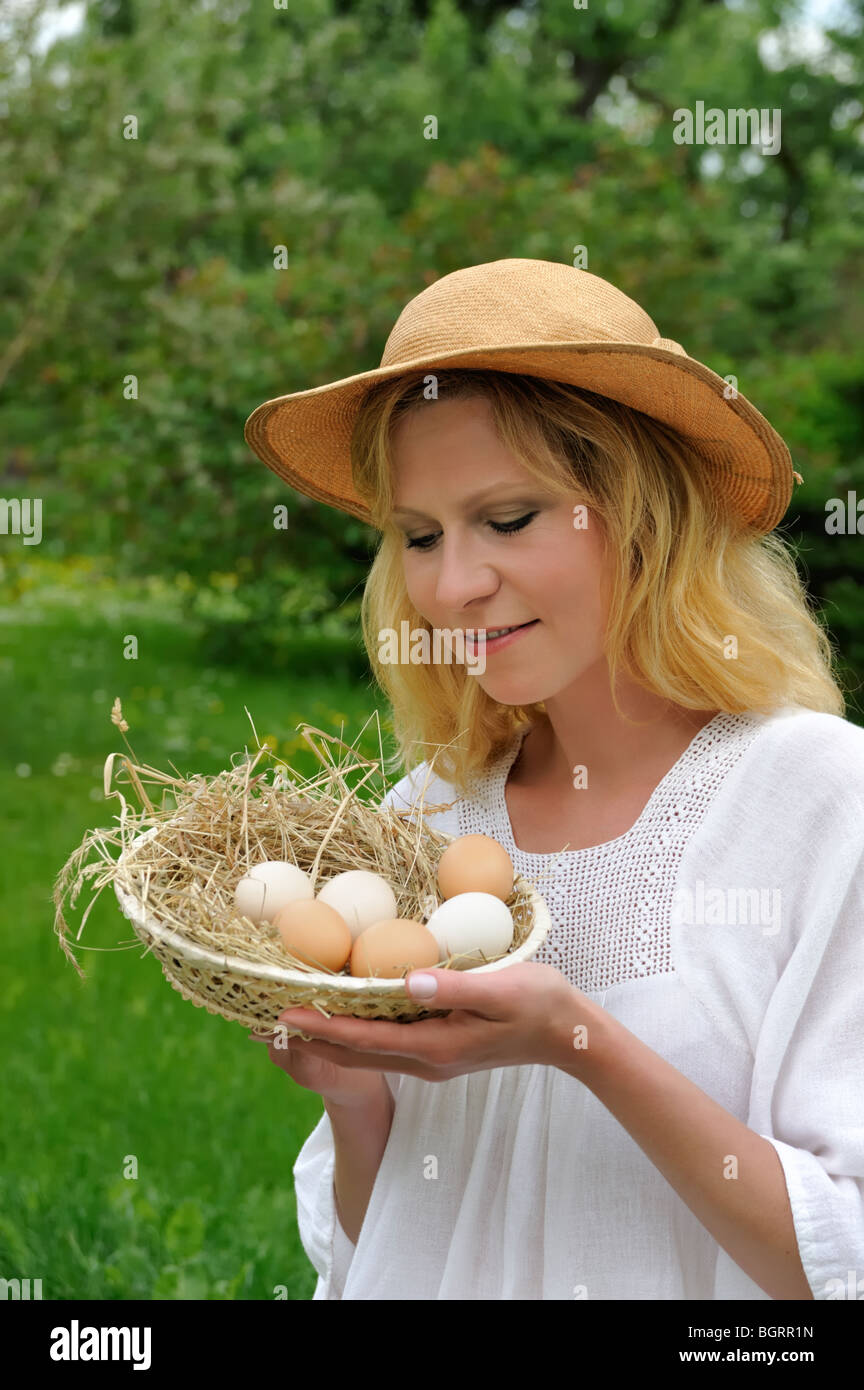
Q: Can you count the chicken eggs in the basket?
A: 6